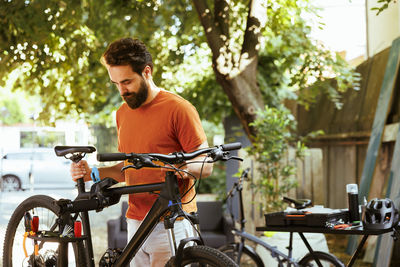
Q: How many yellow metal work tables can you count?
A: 0